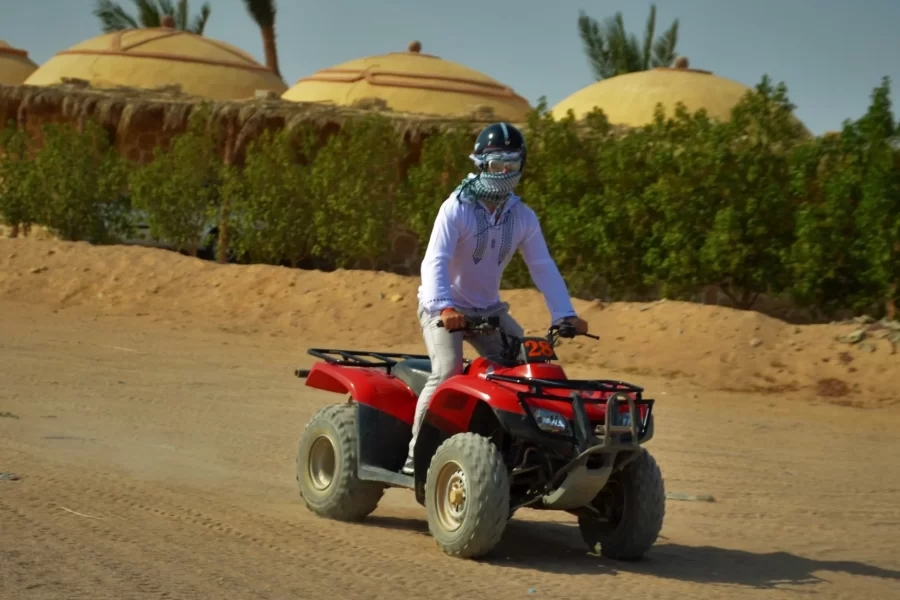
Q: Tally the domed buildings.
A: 4